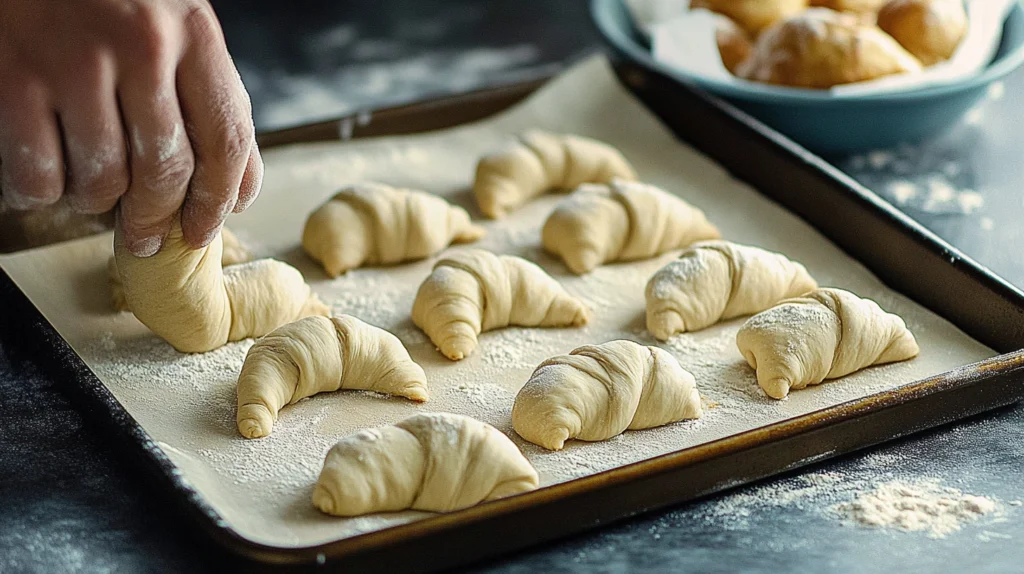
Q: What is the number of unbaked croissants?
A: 11